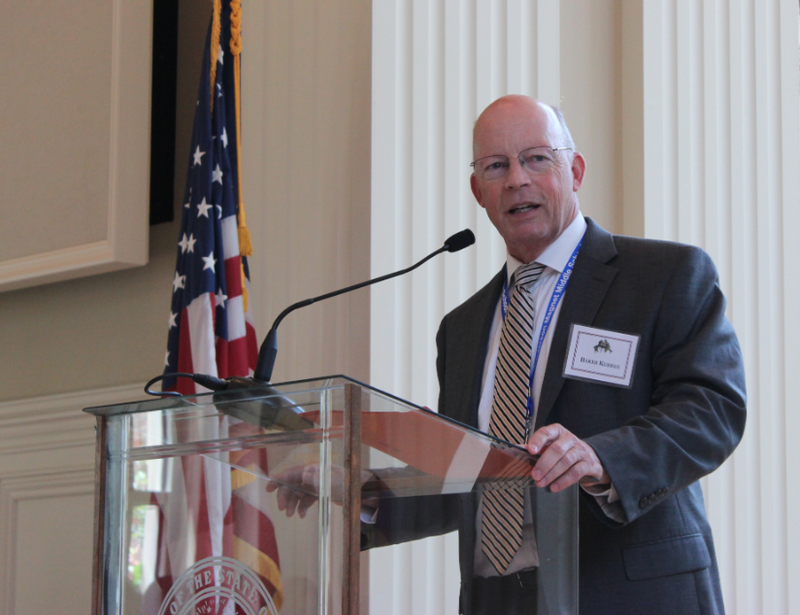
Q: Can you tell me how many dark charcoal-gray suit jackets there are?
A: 1